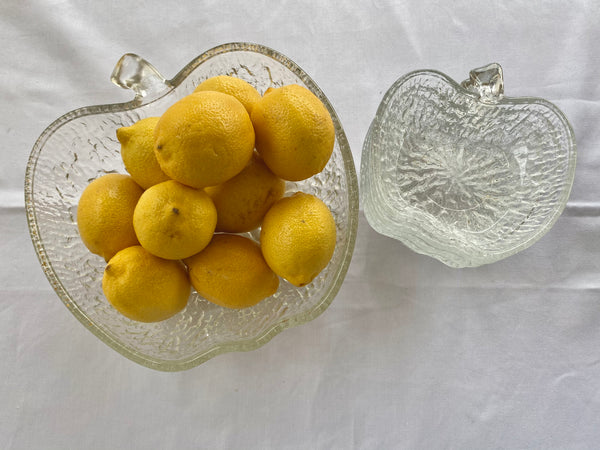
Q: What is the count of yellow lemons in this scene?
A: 10